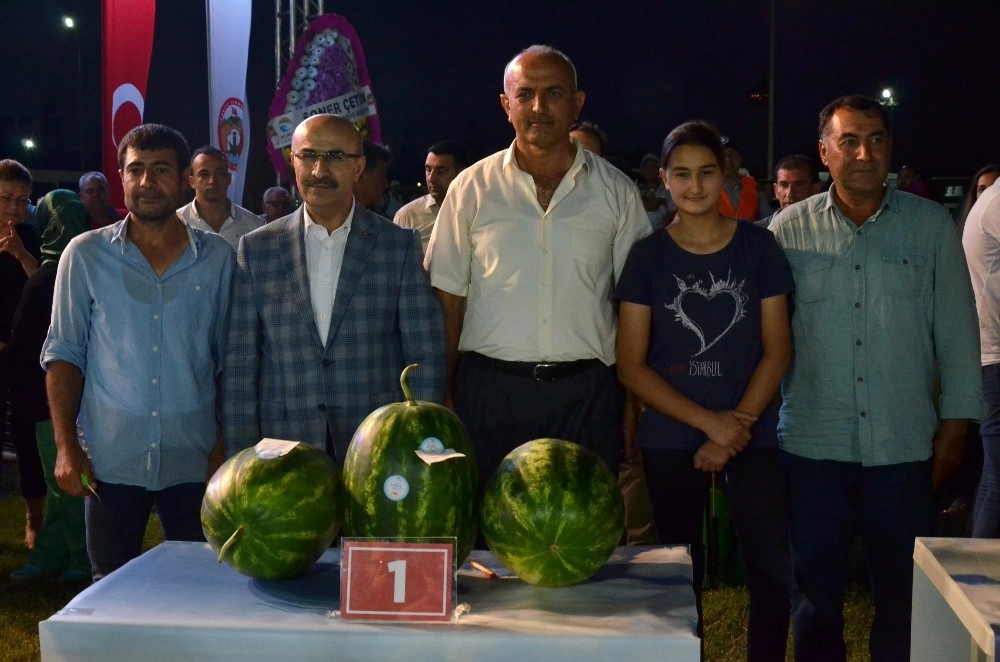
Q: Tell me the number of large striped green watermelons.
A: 3